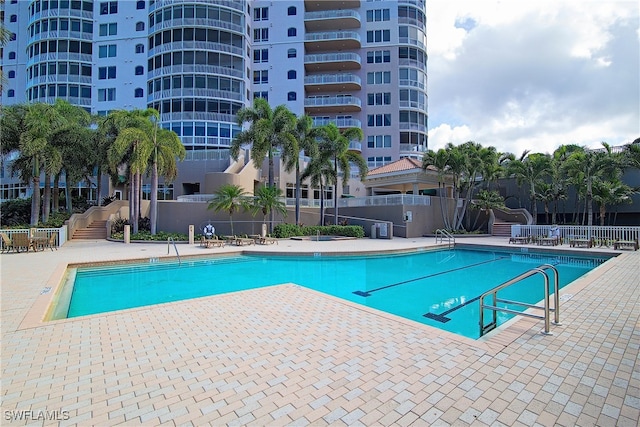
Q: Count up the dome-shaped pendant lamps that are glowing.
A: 0